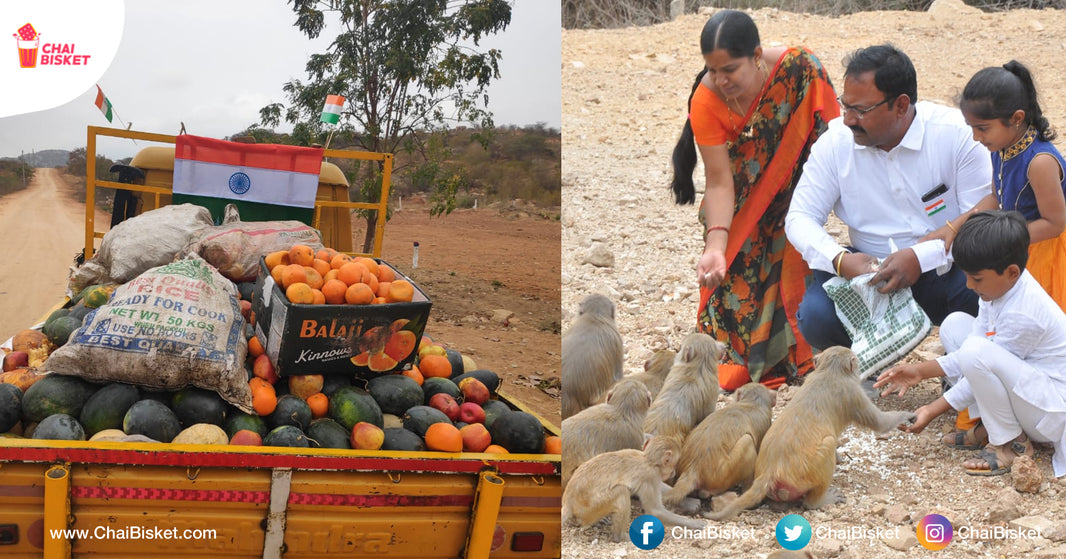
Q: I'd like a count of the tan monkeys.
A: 7